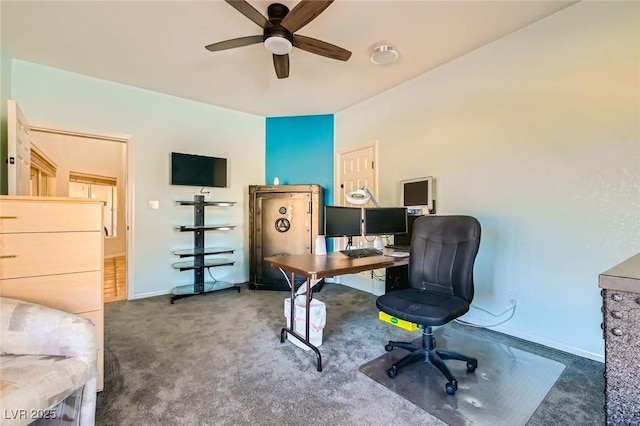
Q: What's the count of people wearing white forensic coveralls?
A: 0